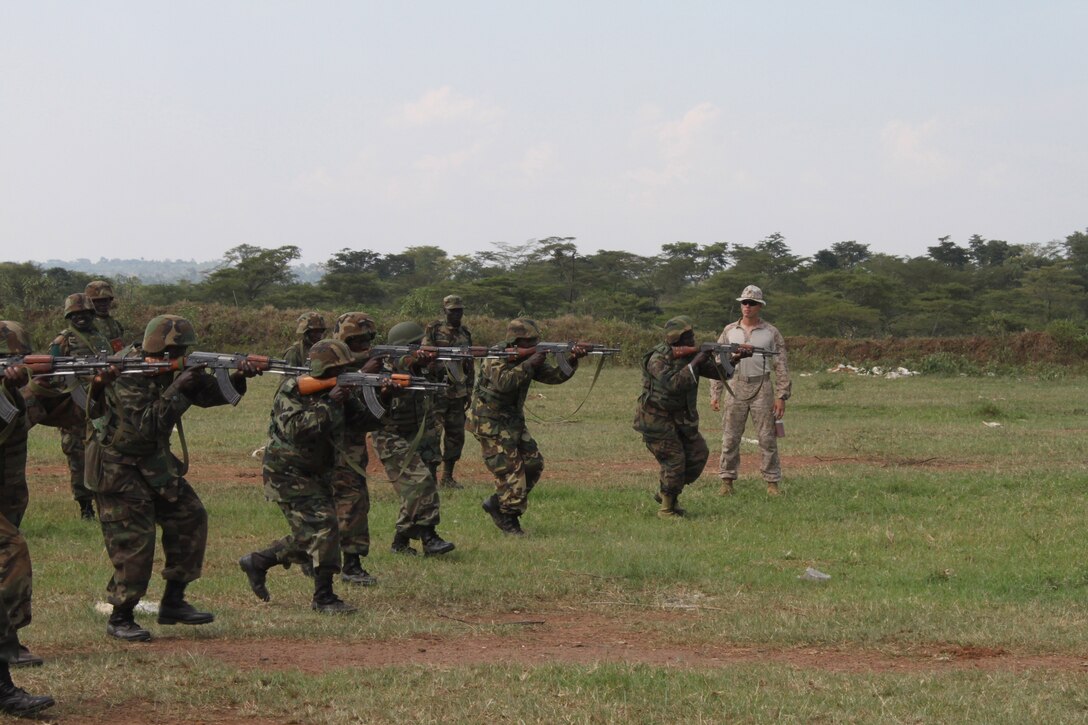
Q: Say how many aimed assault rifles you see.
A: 8